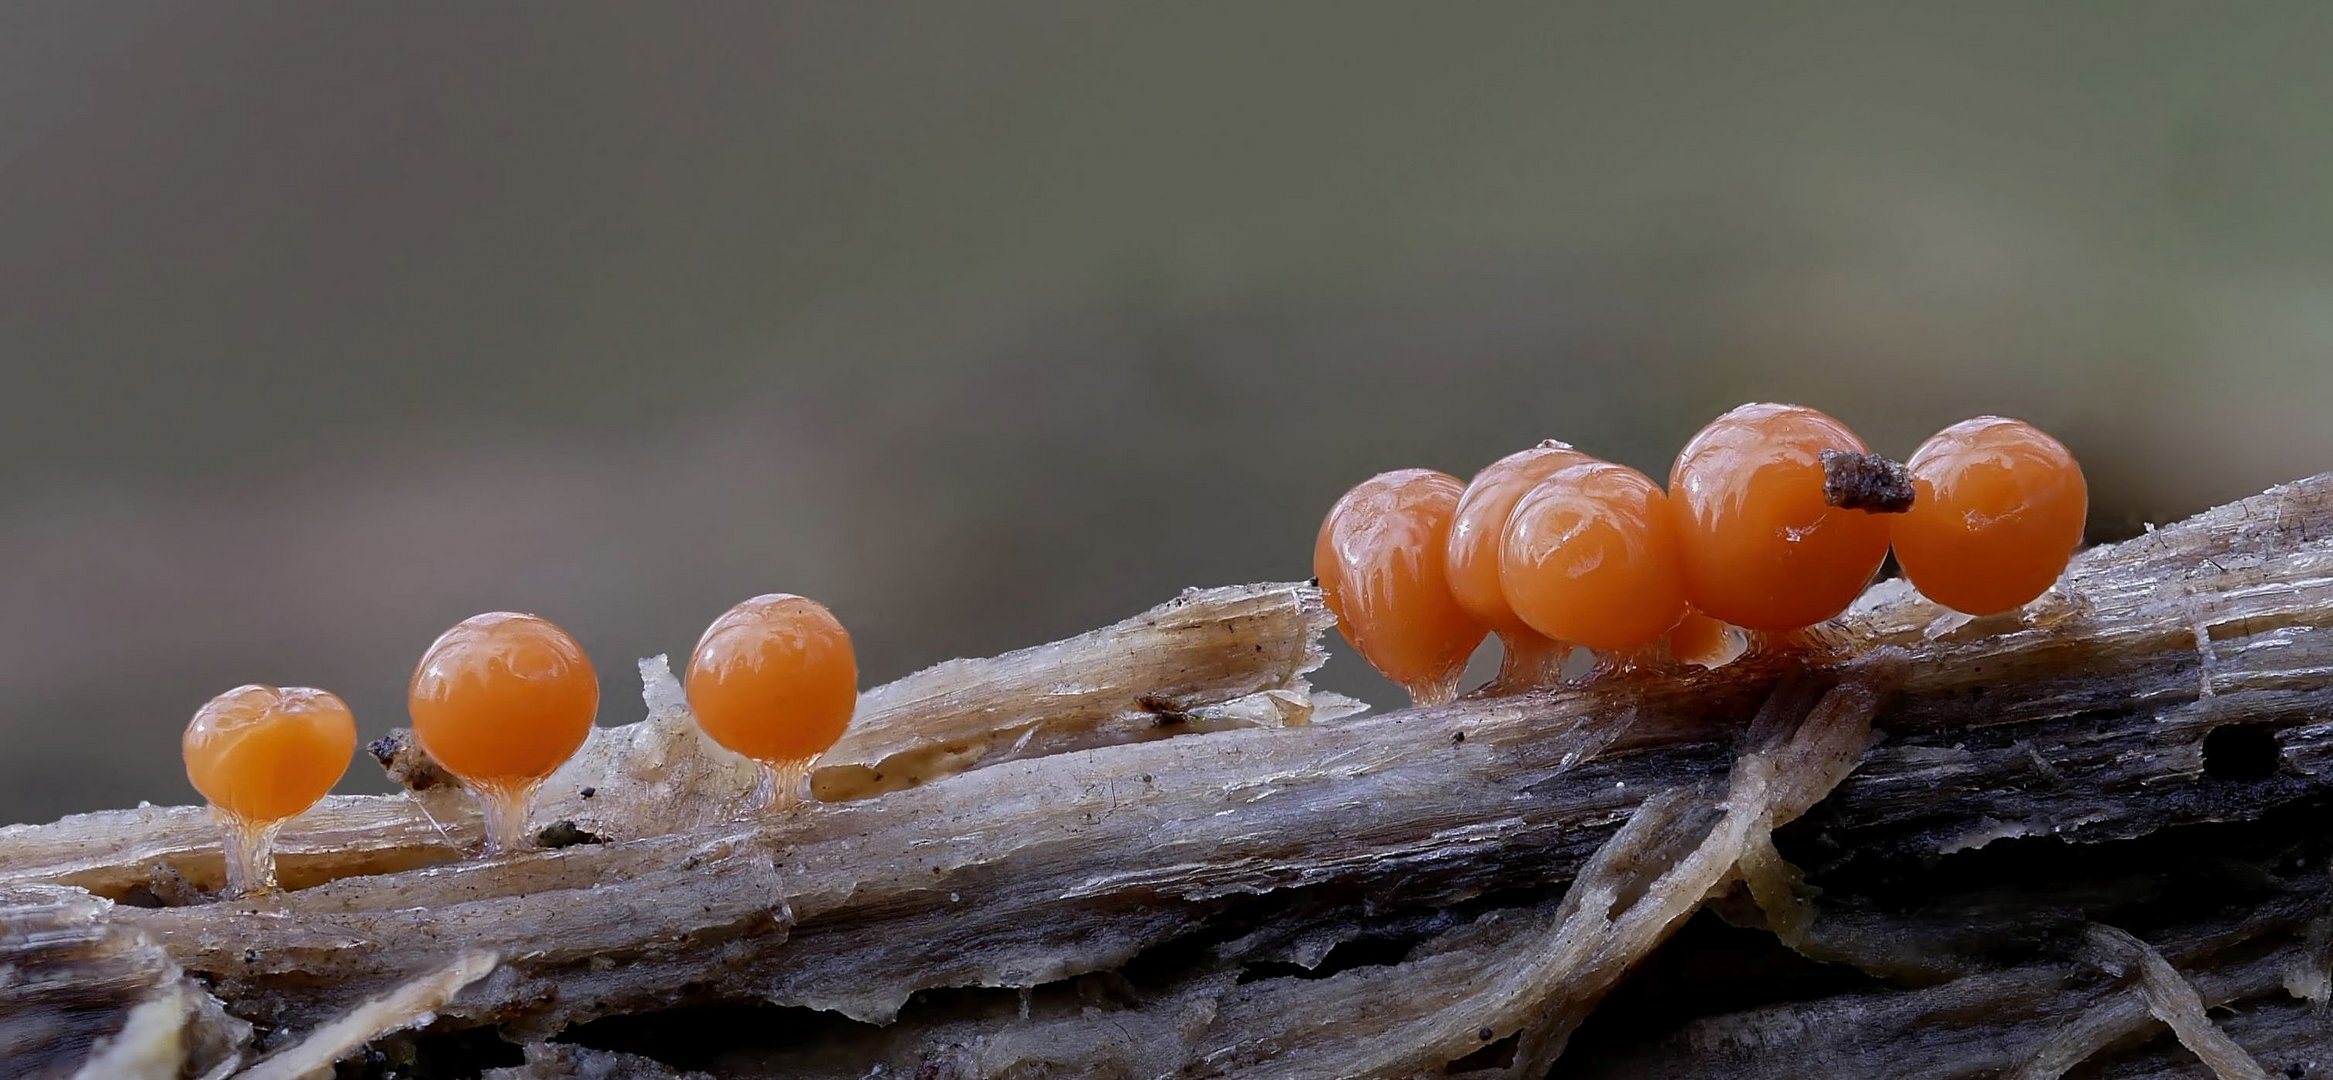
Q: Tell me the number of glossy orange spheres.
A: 8